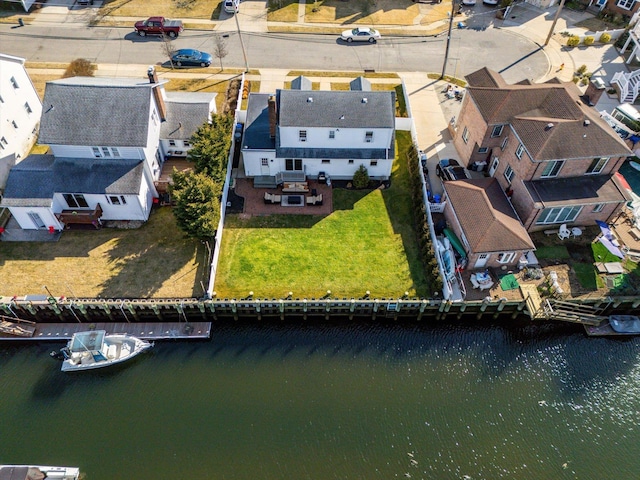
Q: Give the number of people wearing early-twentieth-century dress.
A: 0